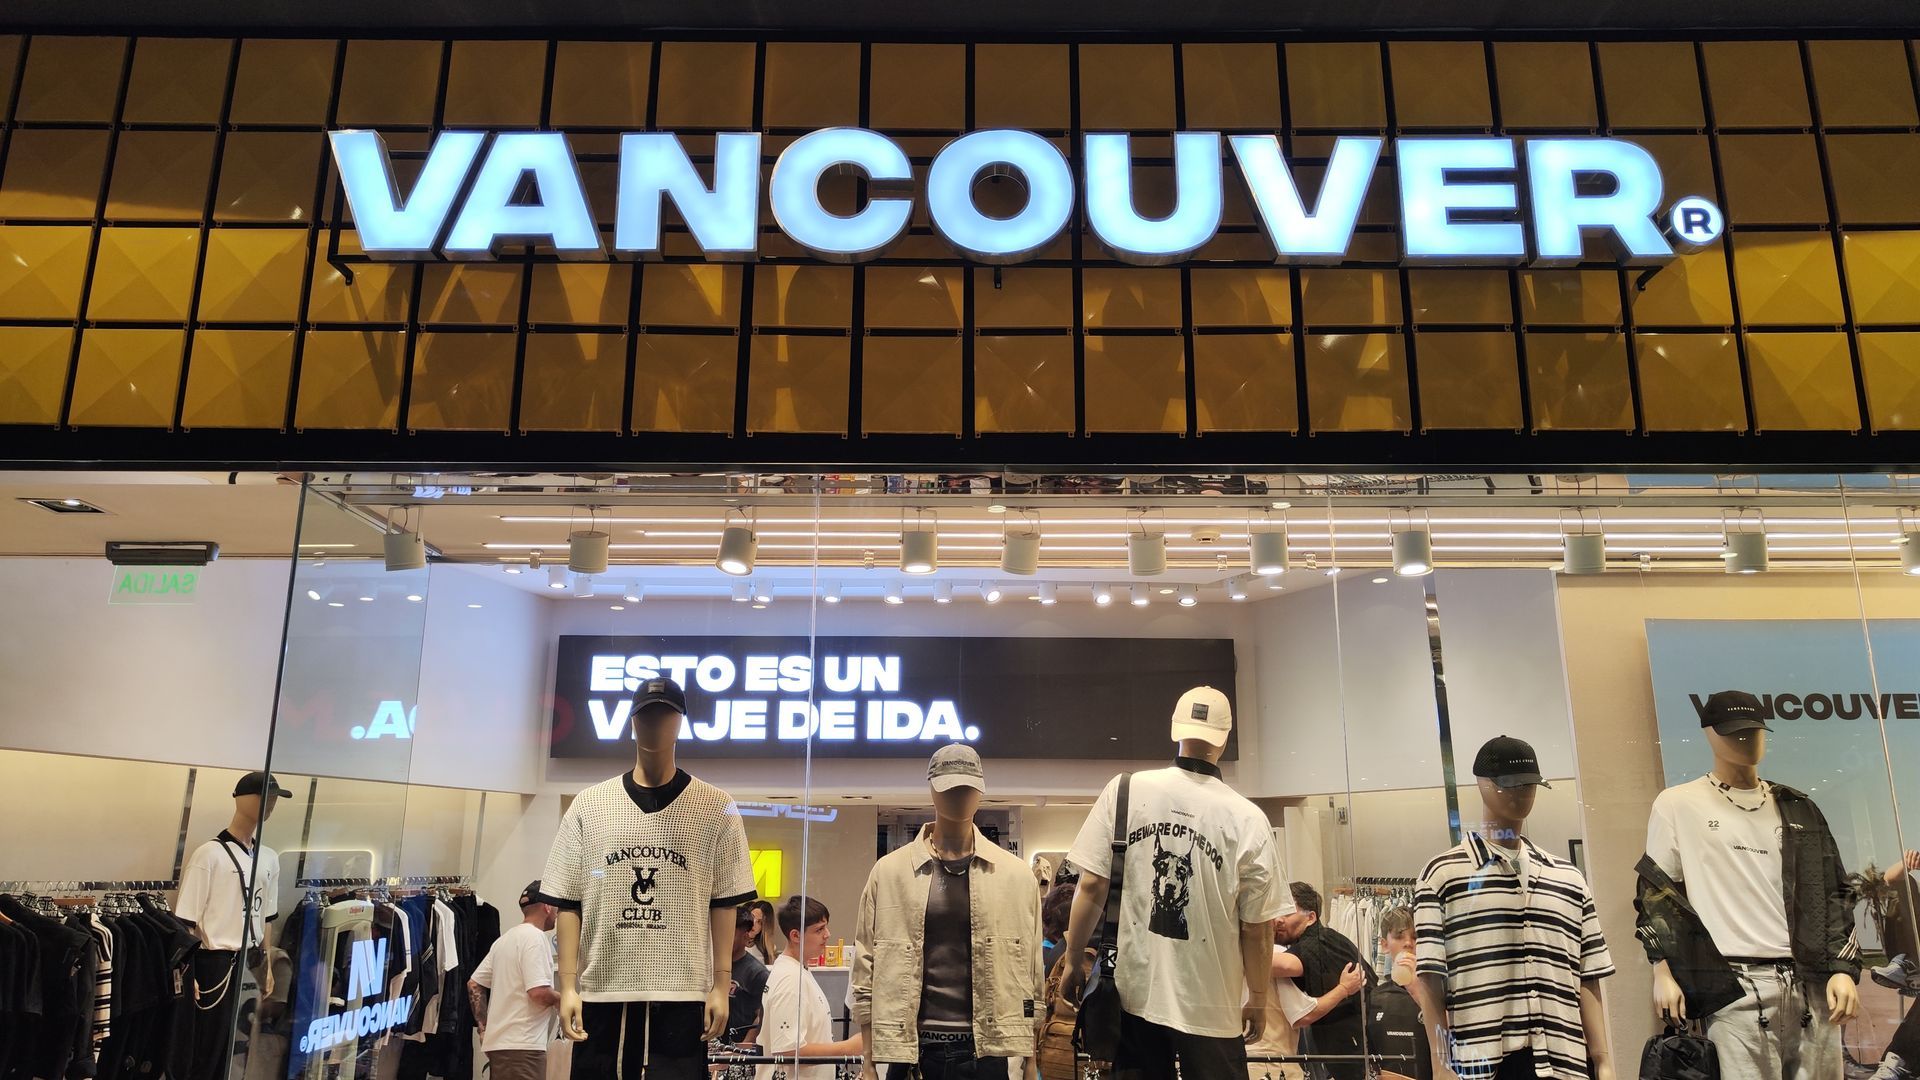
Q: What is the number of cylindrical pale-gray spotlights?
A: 11